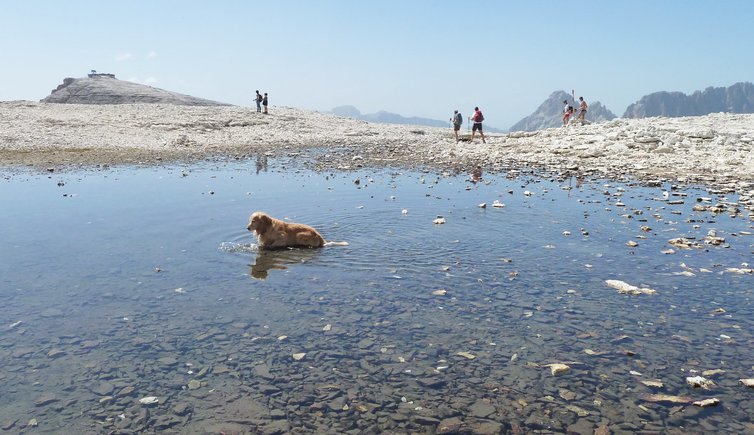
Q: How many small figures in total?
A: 6